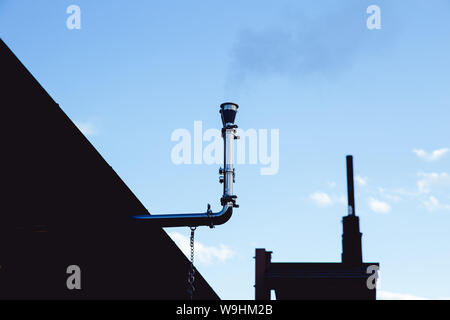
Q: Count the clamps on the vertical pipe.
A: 3